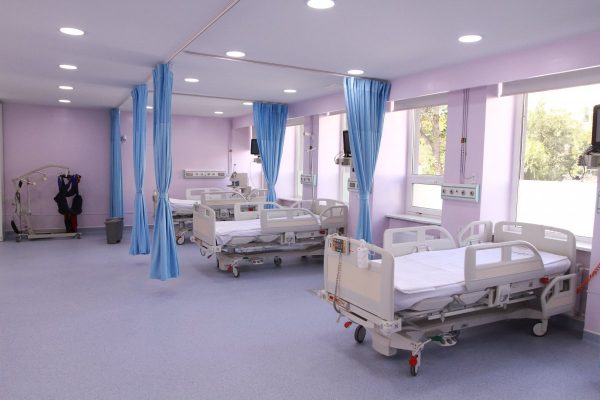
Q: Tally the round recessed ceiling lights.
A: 13